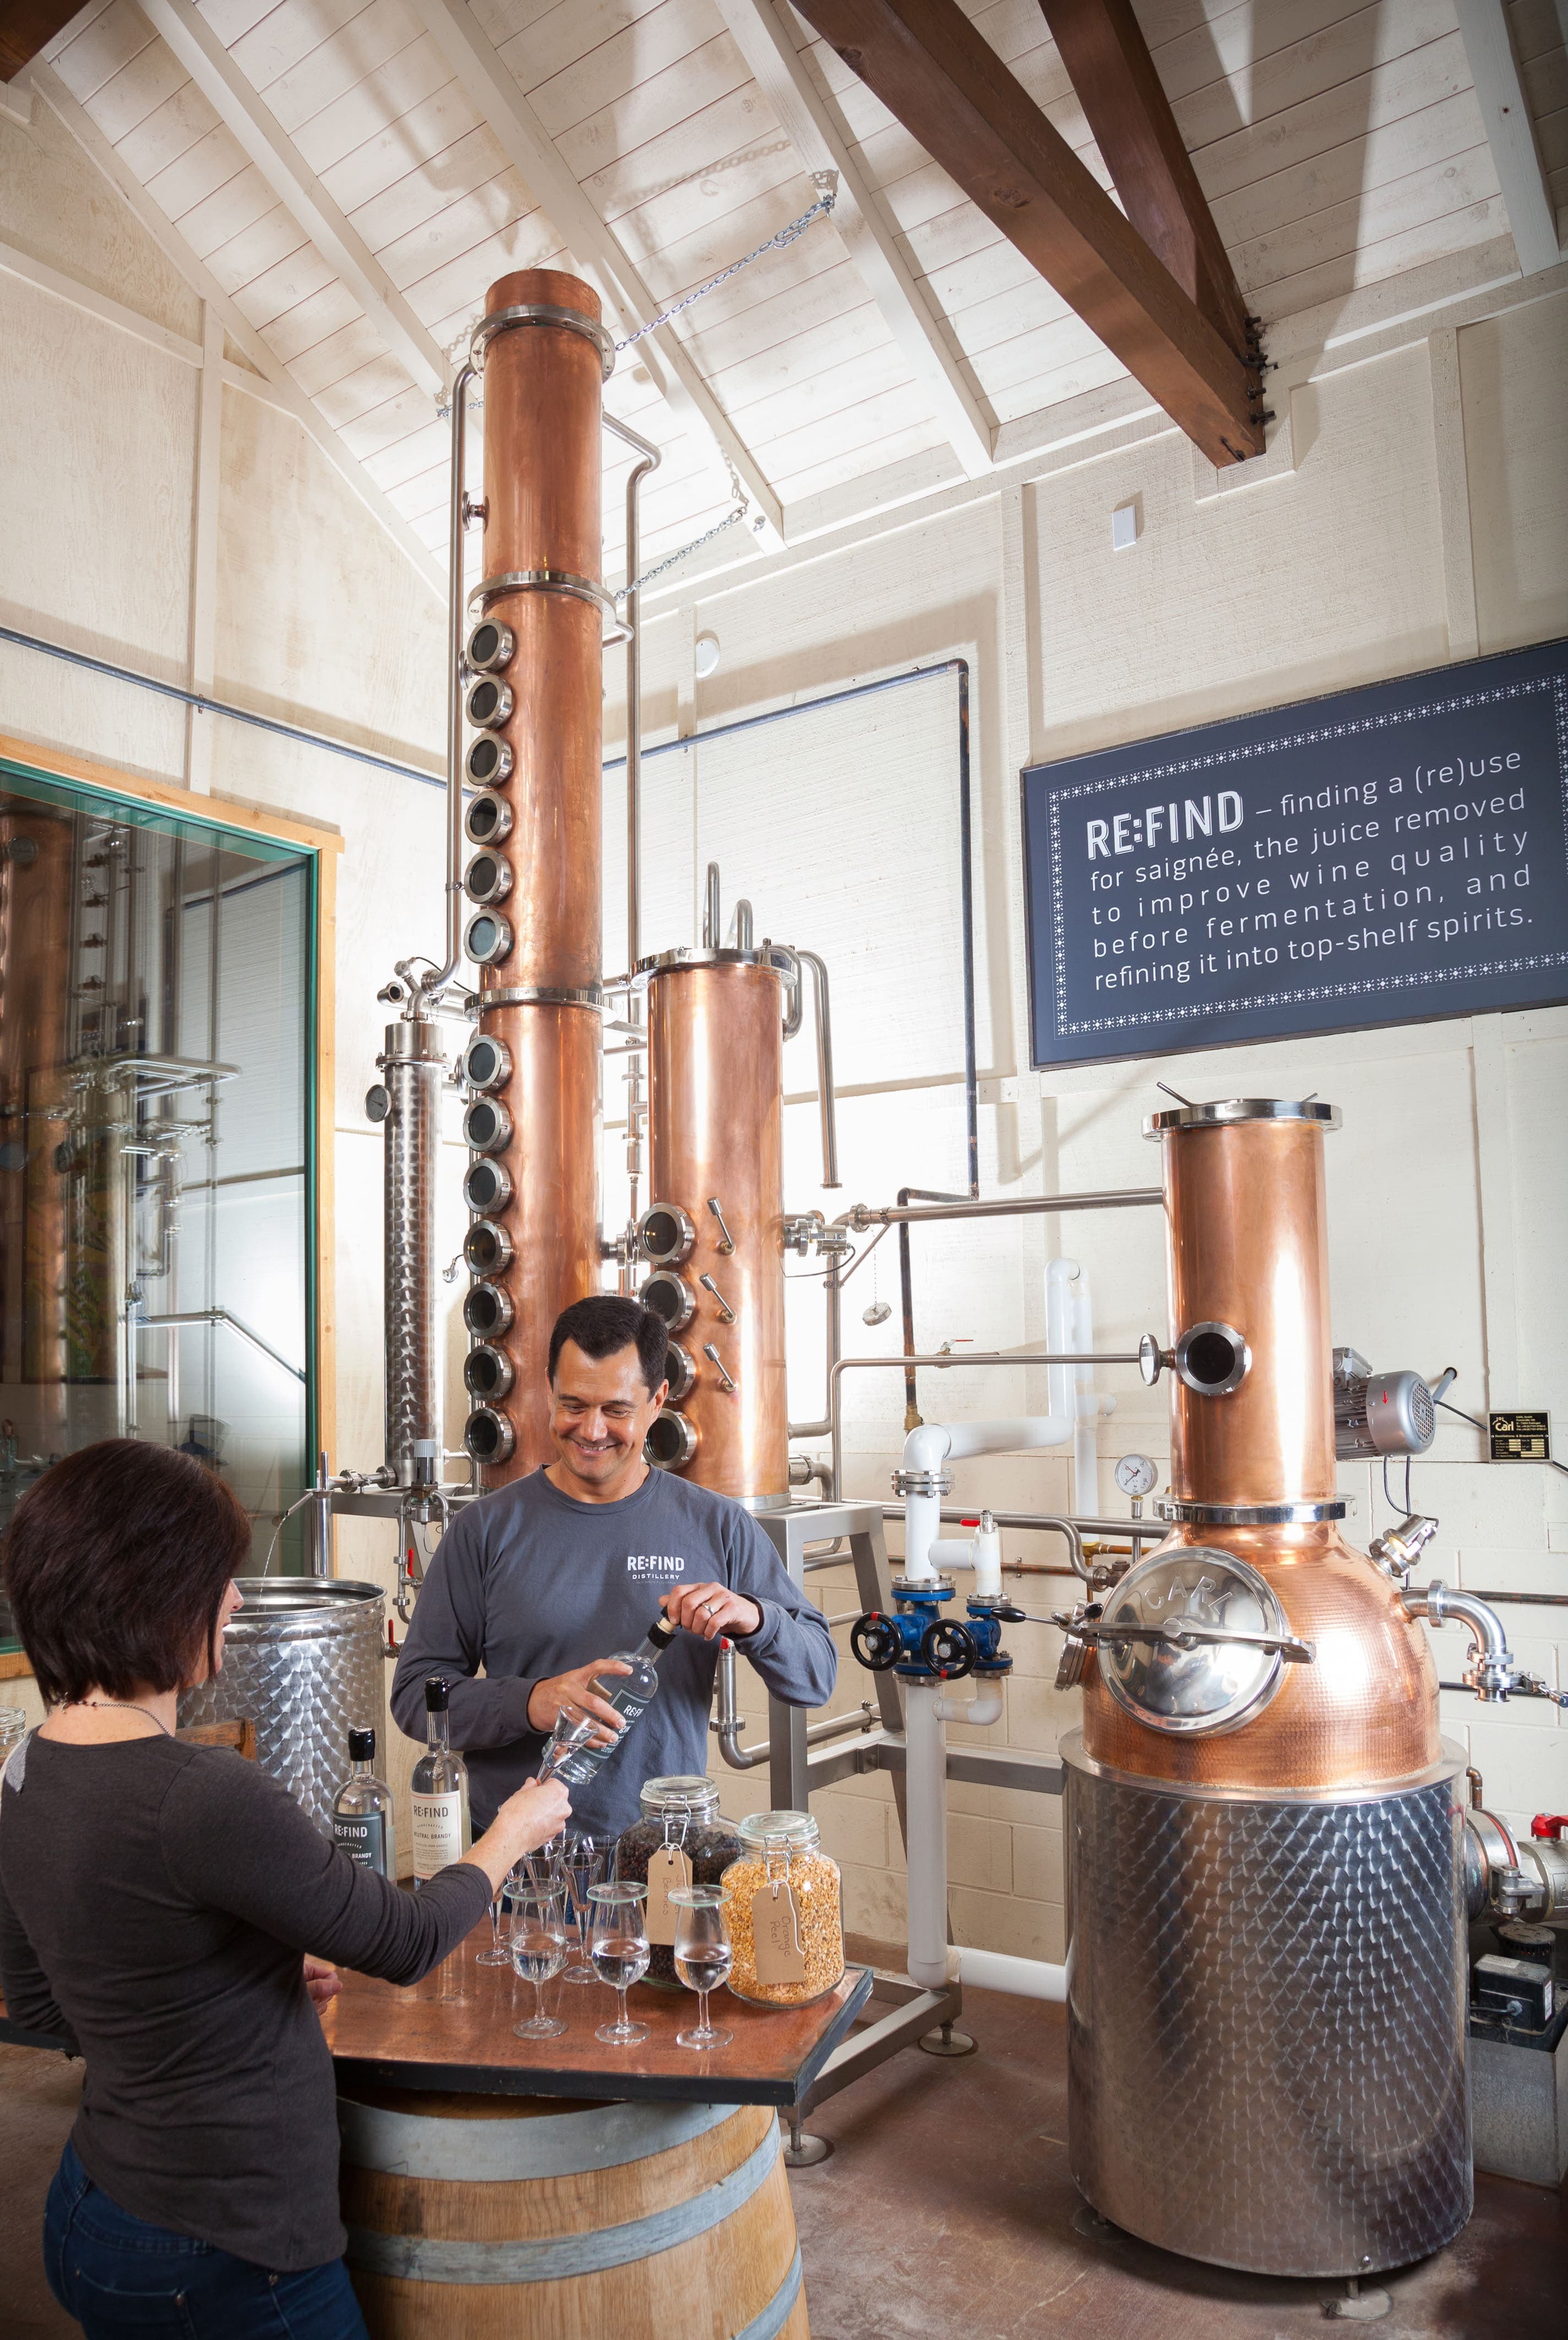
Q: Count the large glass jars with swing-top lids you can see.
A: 2